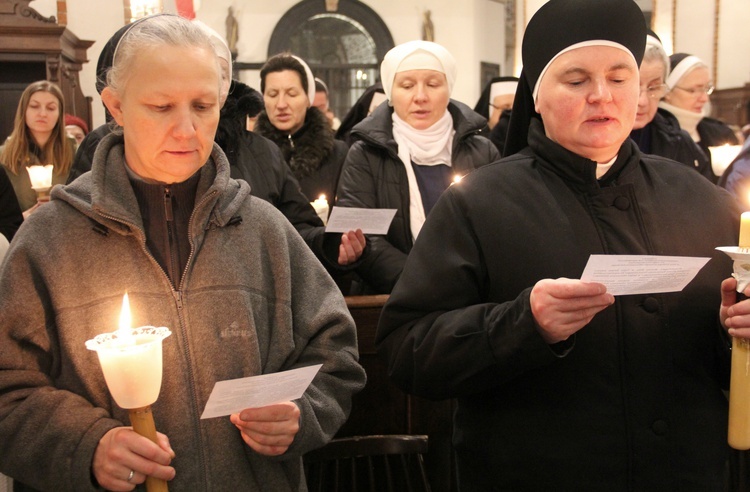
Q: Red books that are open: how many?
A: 0